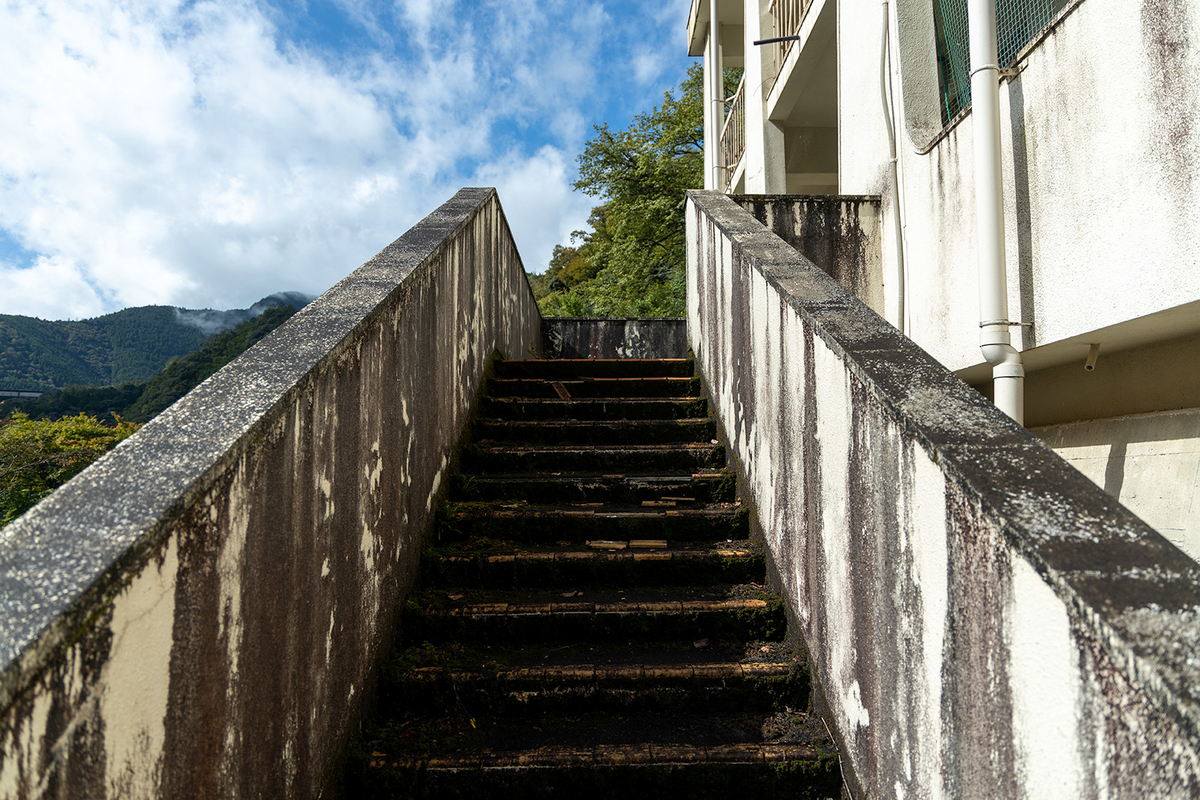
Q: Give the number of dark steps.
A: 11